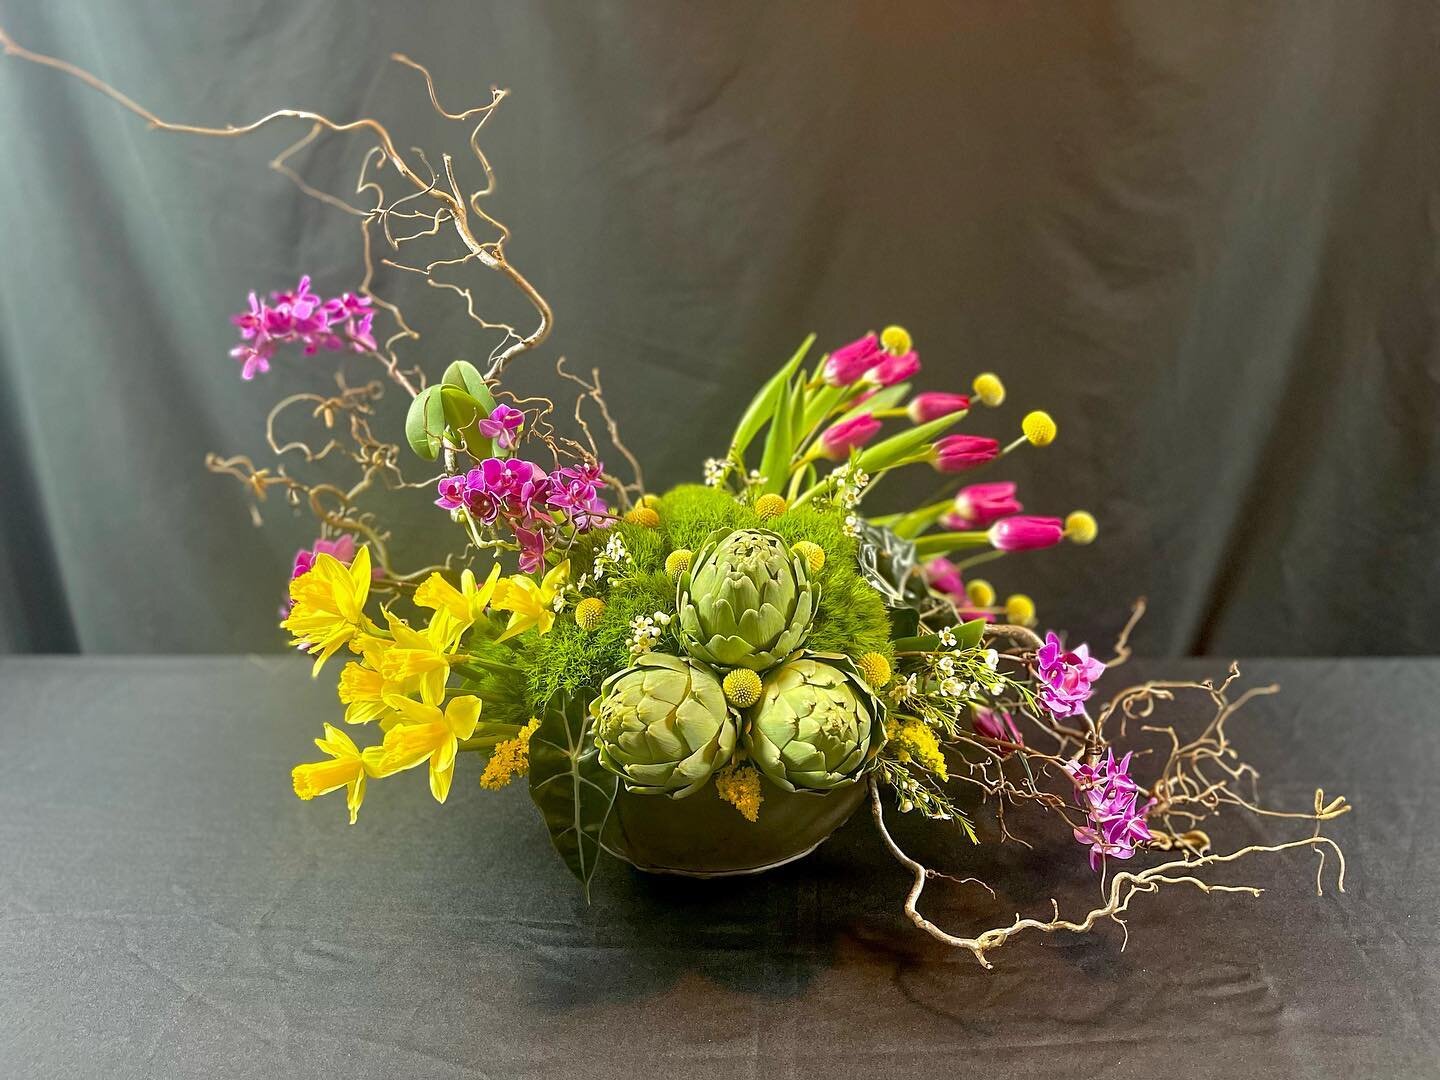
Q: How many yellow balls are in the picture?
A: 14